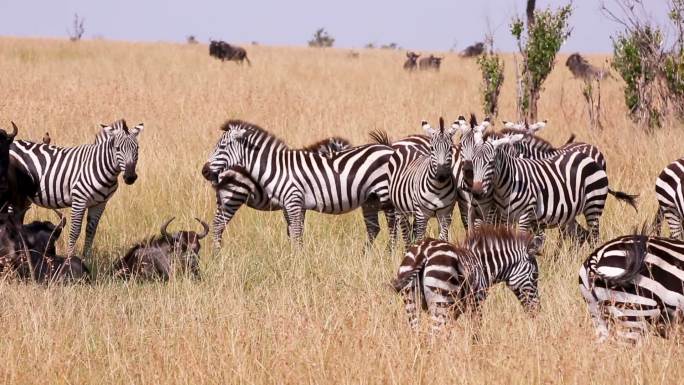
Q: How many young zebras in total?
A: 1